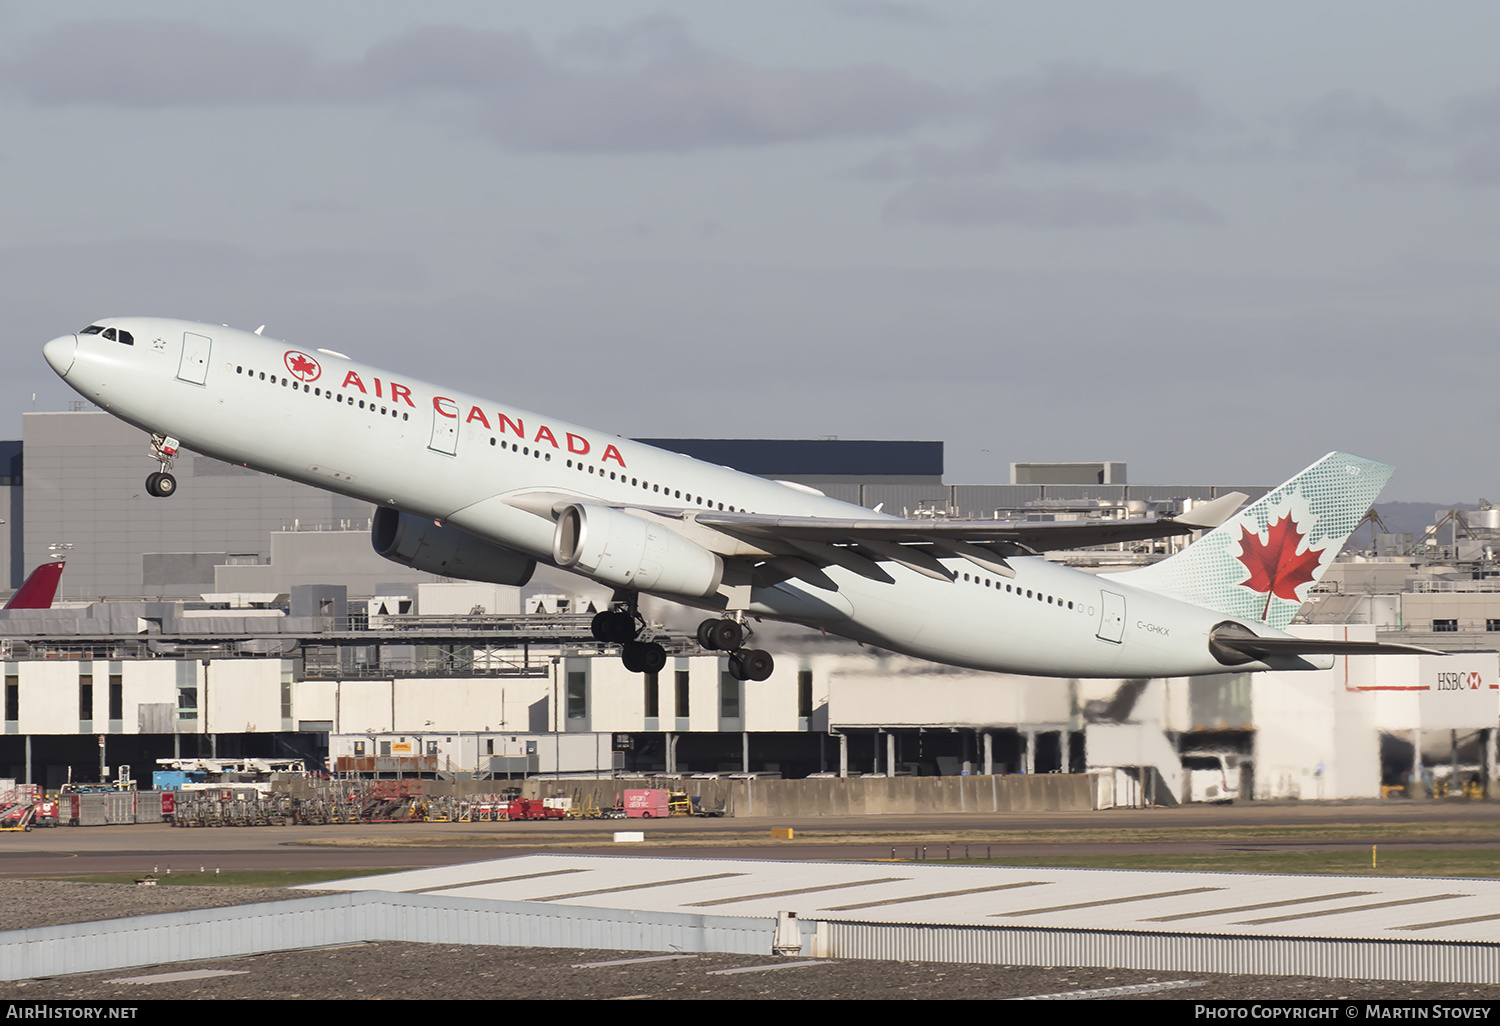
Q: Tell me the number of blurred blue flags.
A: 0